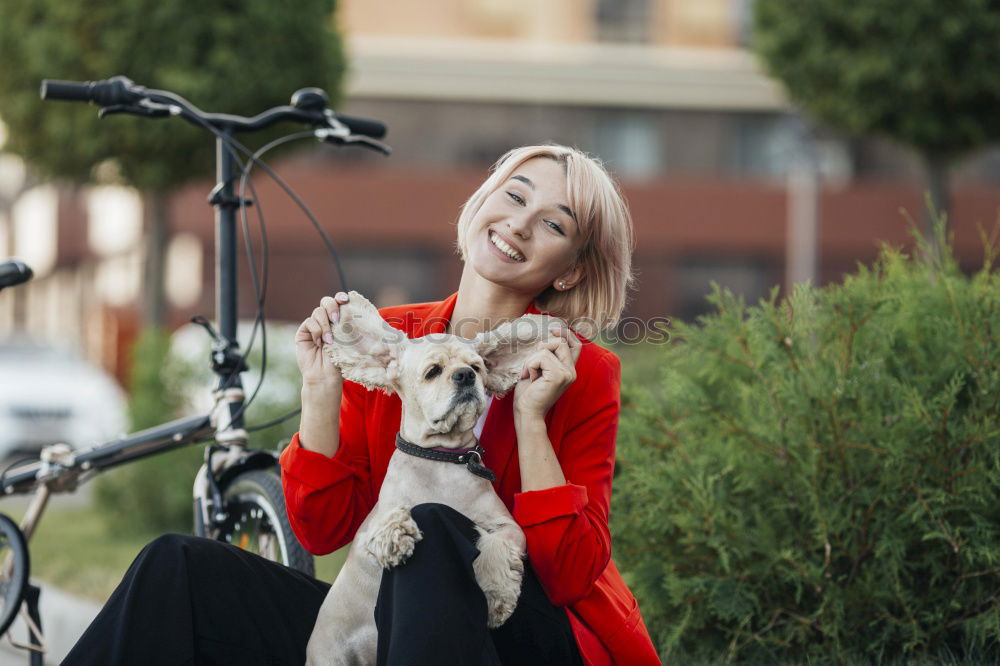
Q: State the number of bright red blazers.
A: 1